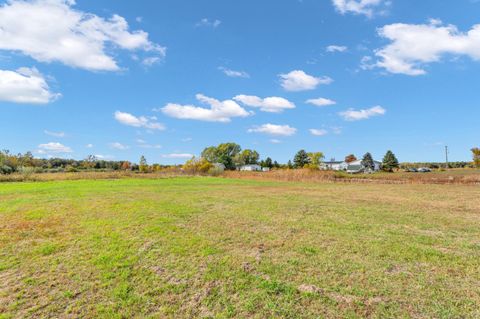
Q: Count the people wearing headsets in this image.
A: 0